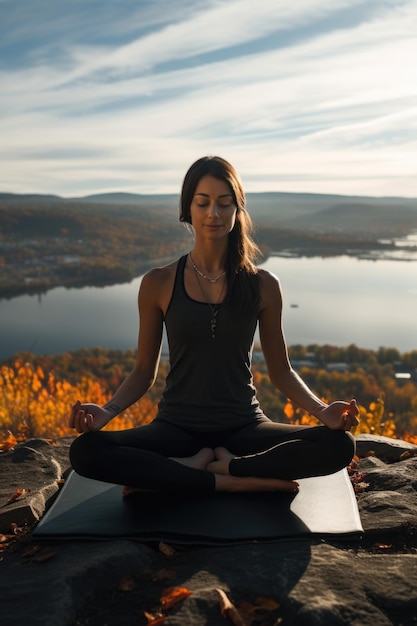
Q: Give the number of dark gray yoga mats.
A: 1